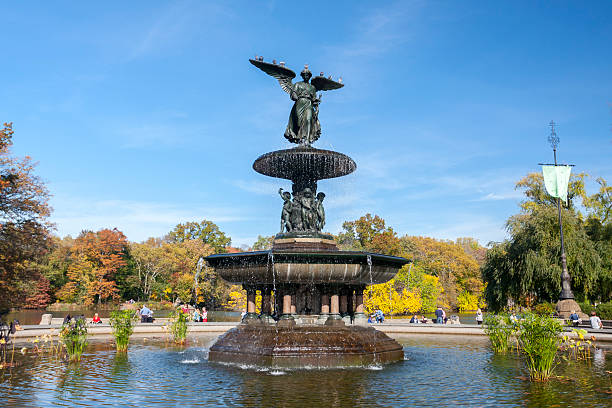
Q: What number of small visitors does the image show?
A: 8